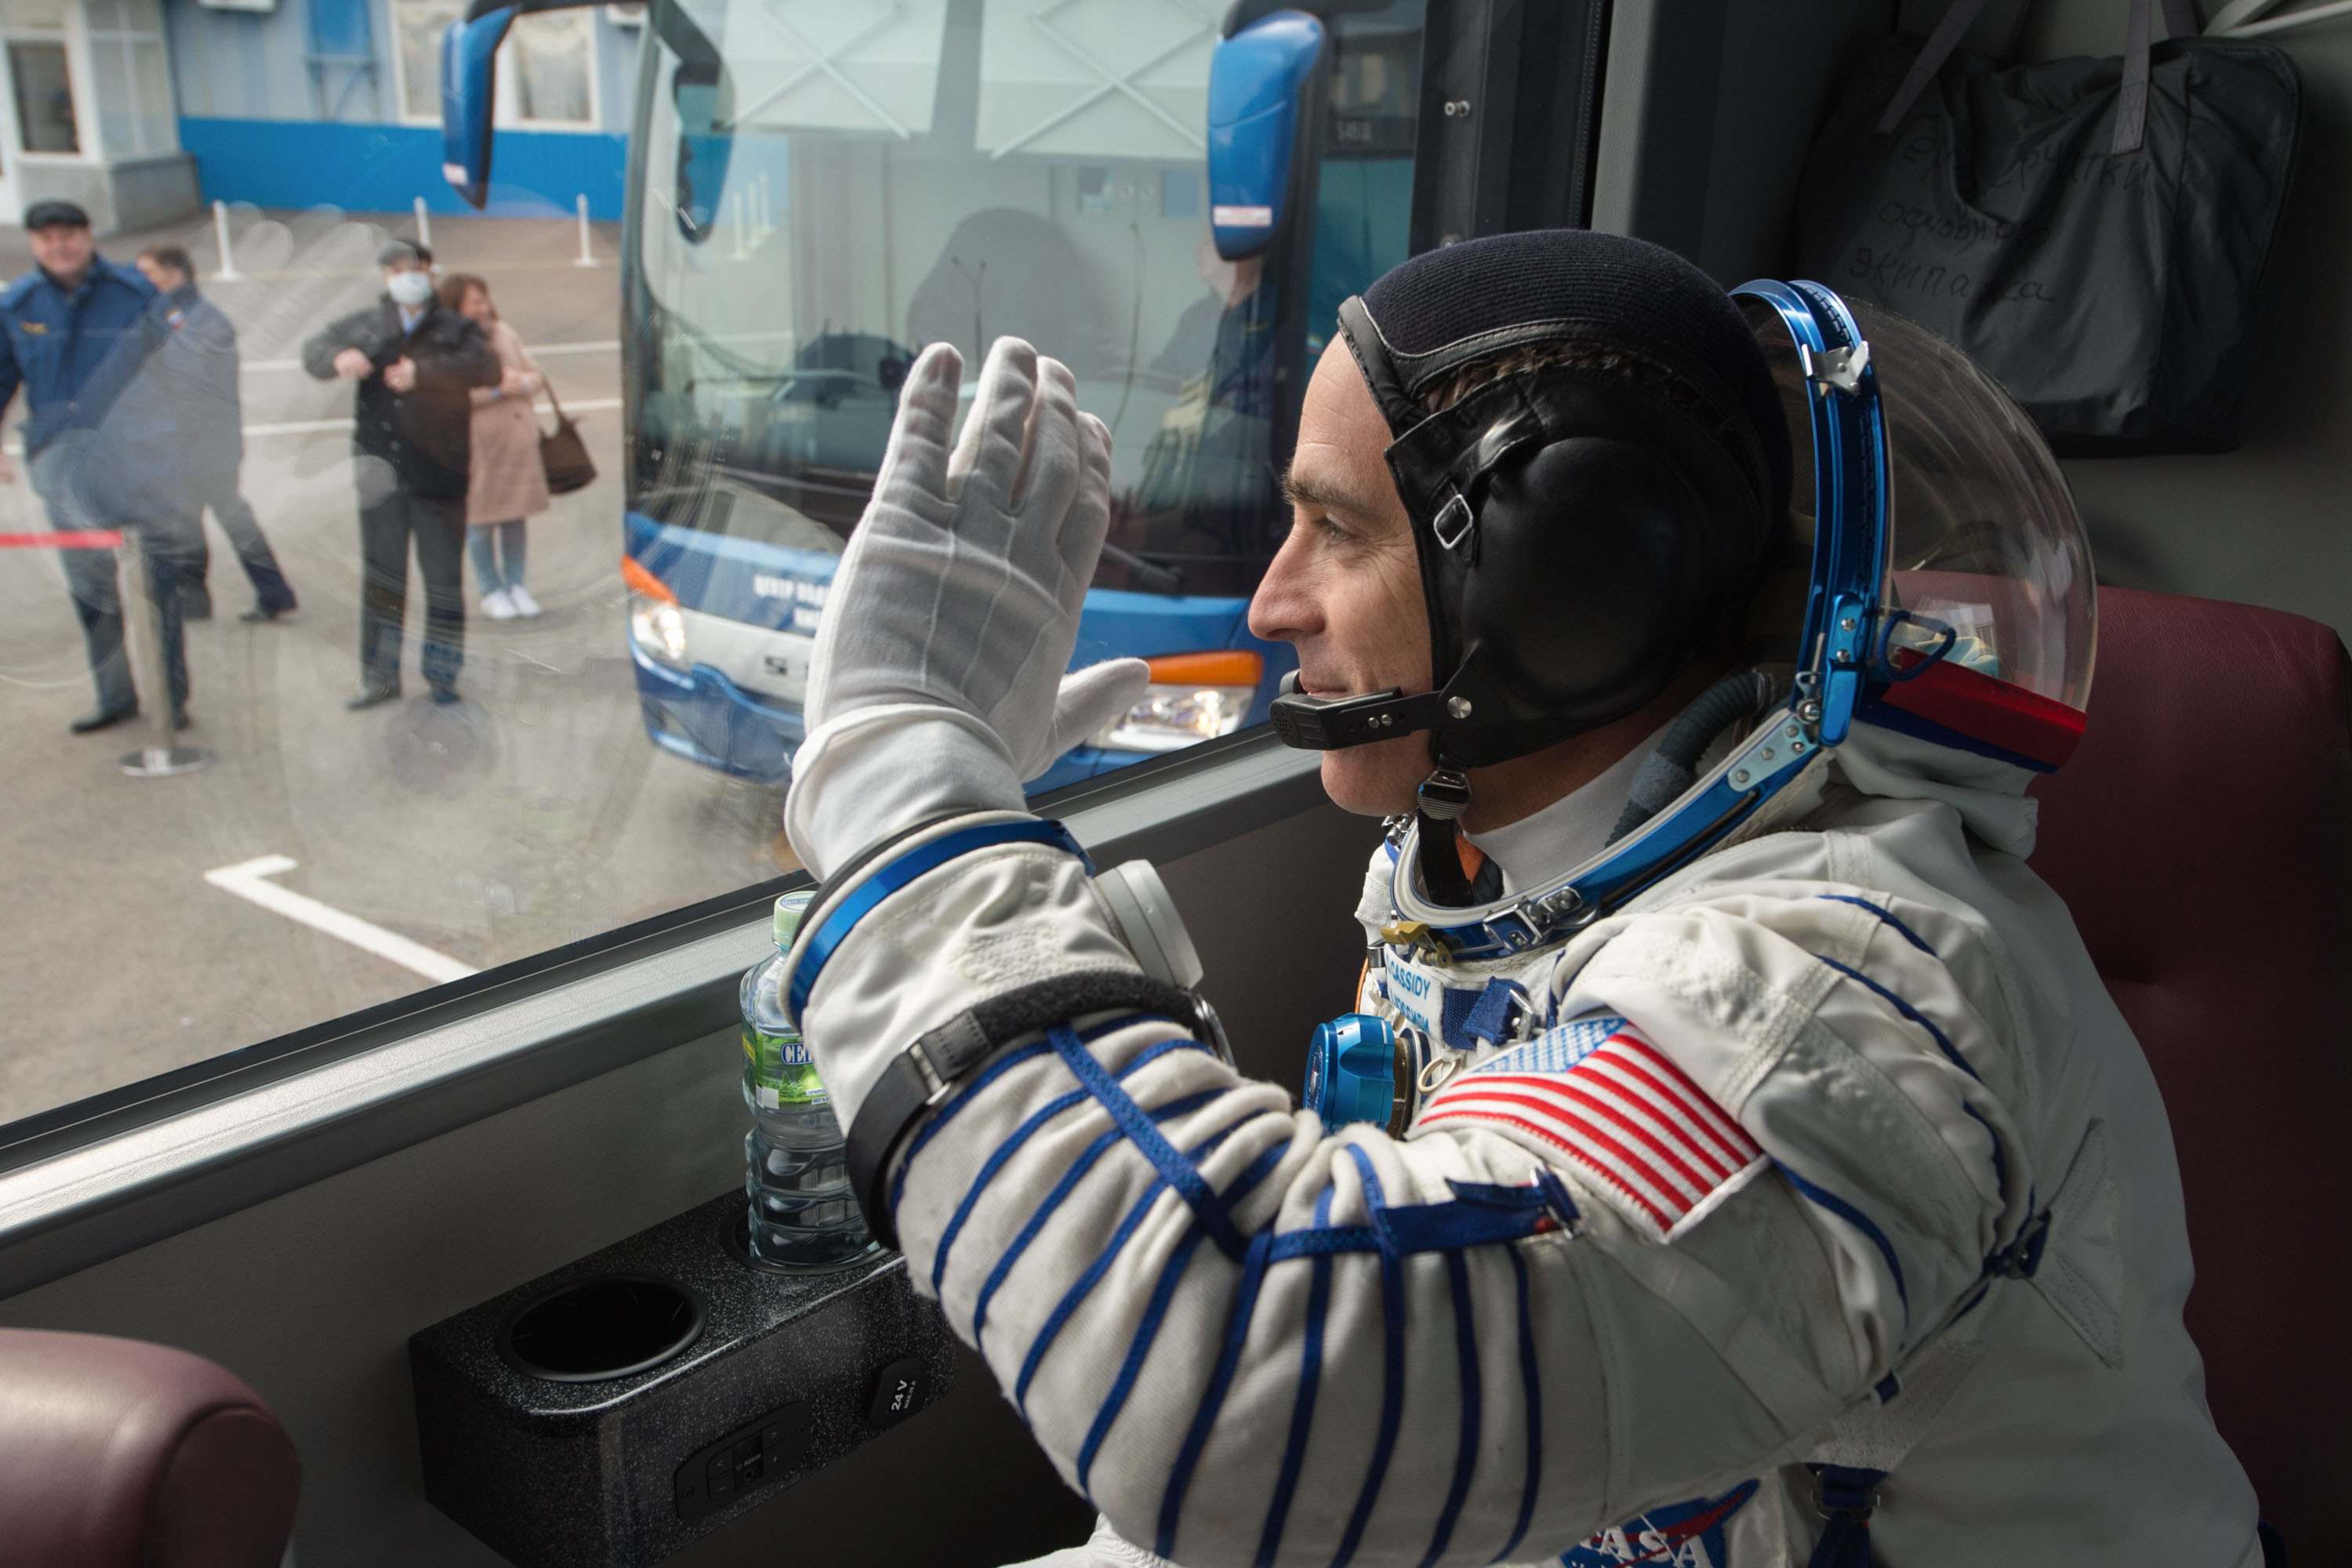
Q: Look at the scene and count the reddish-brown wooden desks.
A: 0